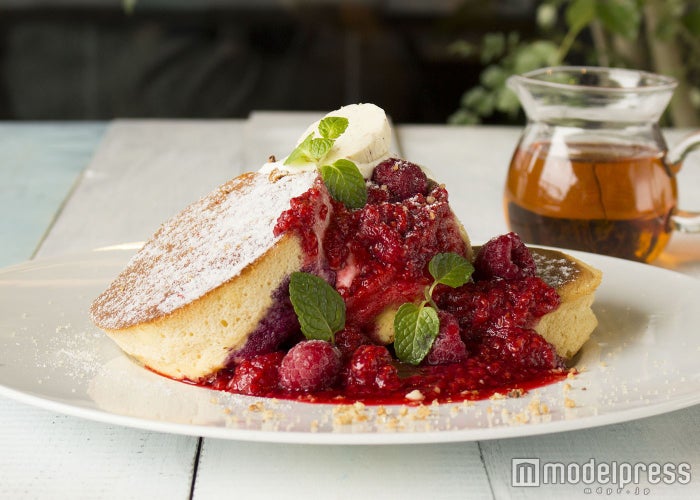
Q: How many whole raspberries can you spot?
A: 4